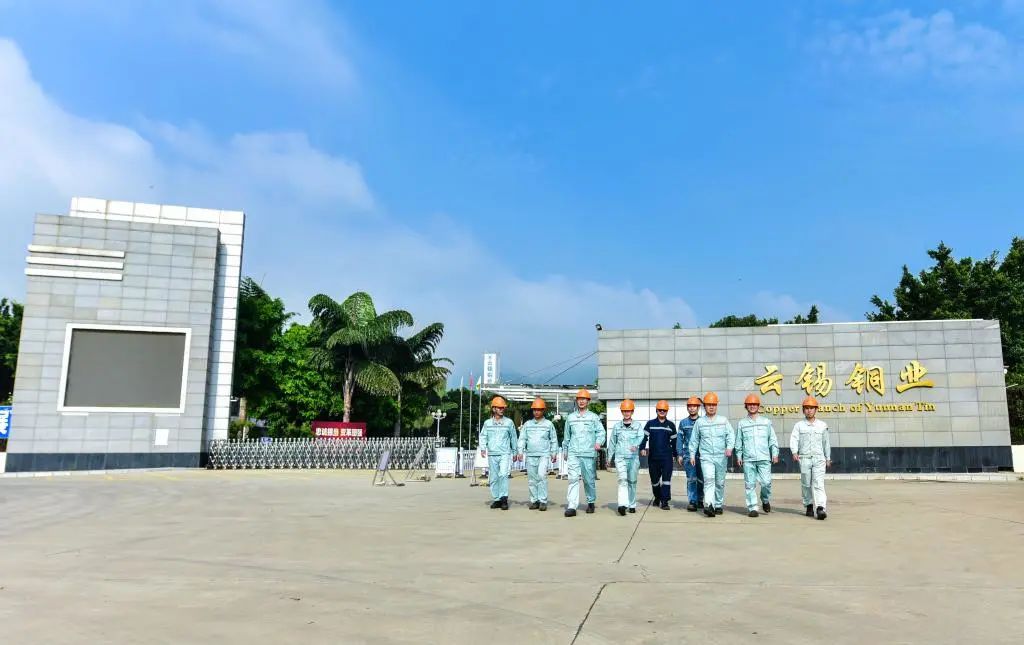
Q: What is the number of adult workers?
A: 9